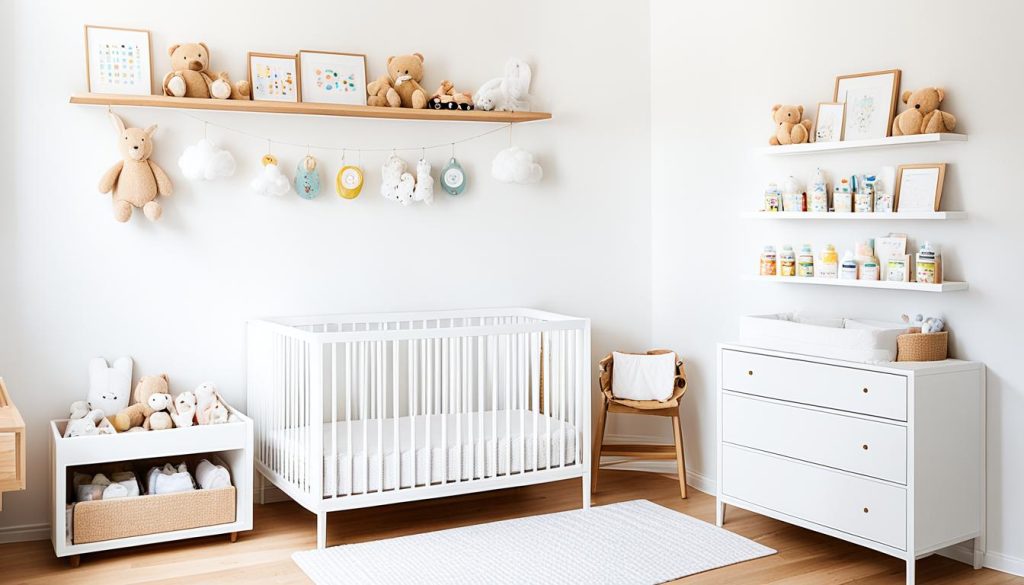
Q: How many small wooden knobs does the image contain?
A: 4